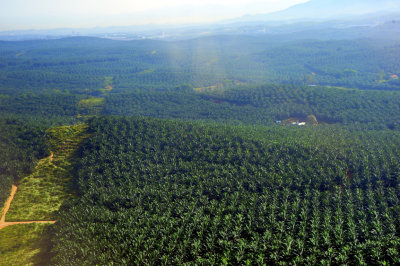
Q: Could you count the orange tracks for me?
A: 2